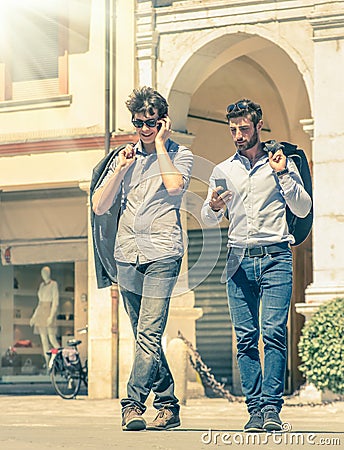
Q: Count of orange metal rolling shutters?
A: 0